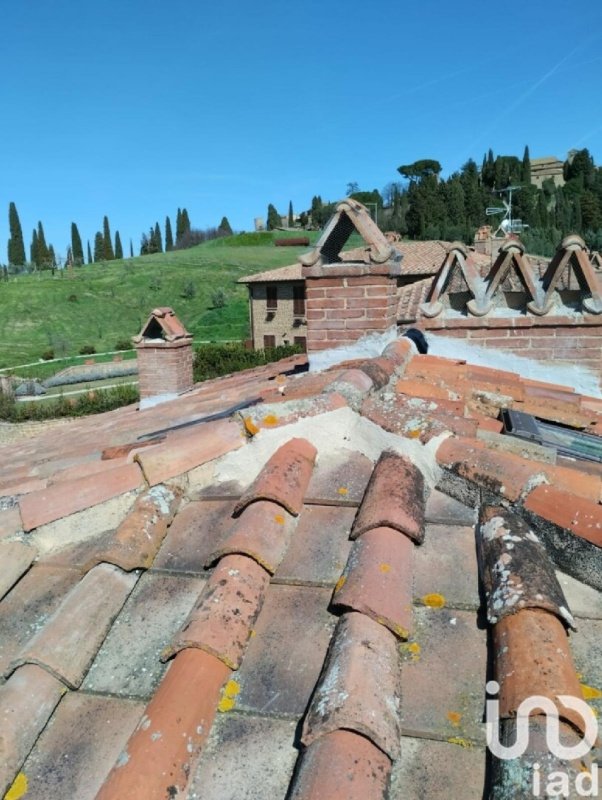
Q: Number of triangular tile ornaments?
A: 5